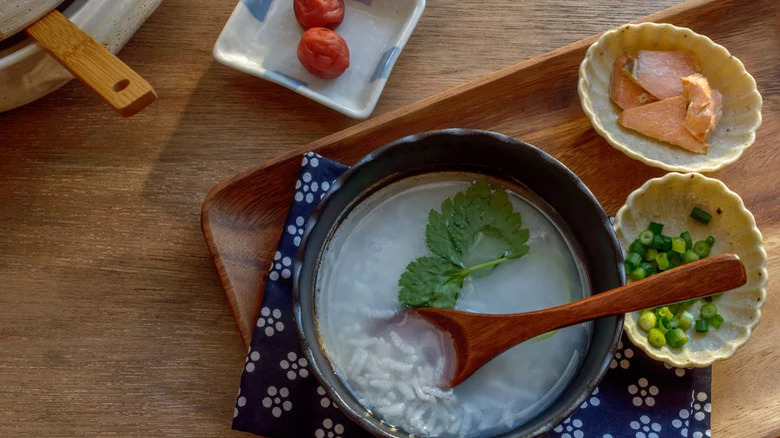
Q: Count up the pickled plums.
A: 2